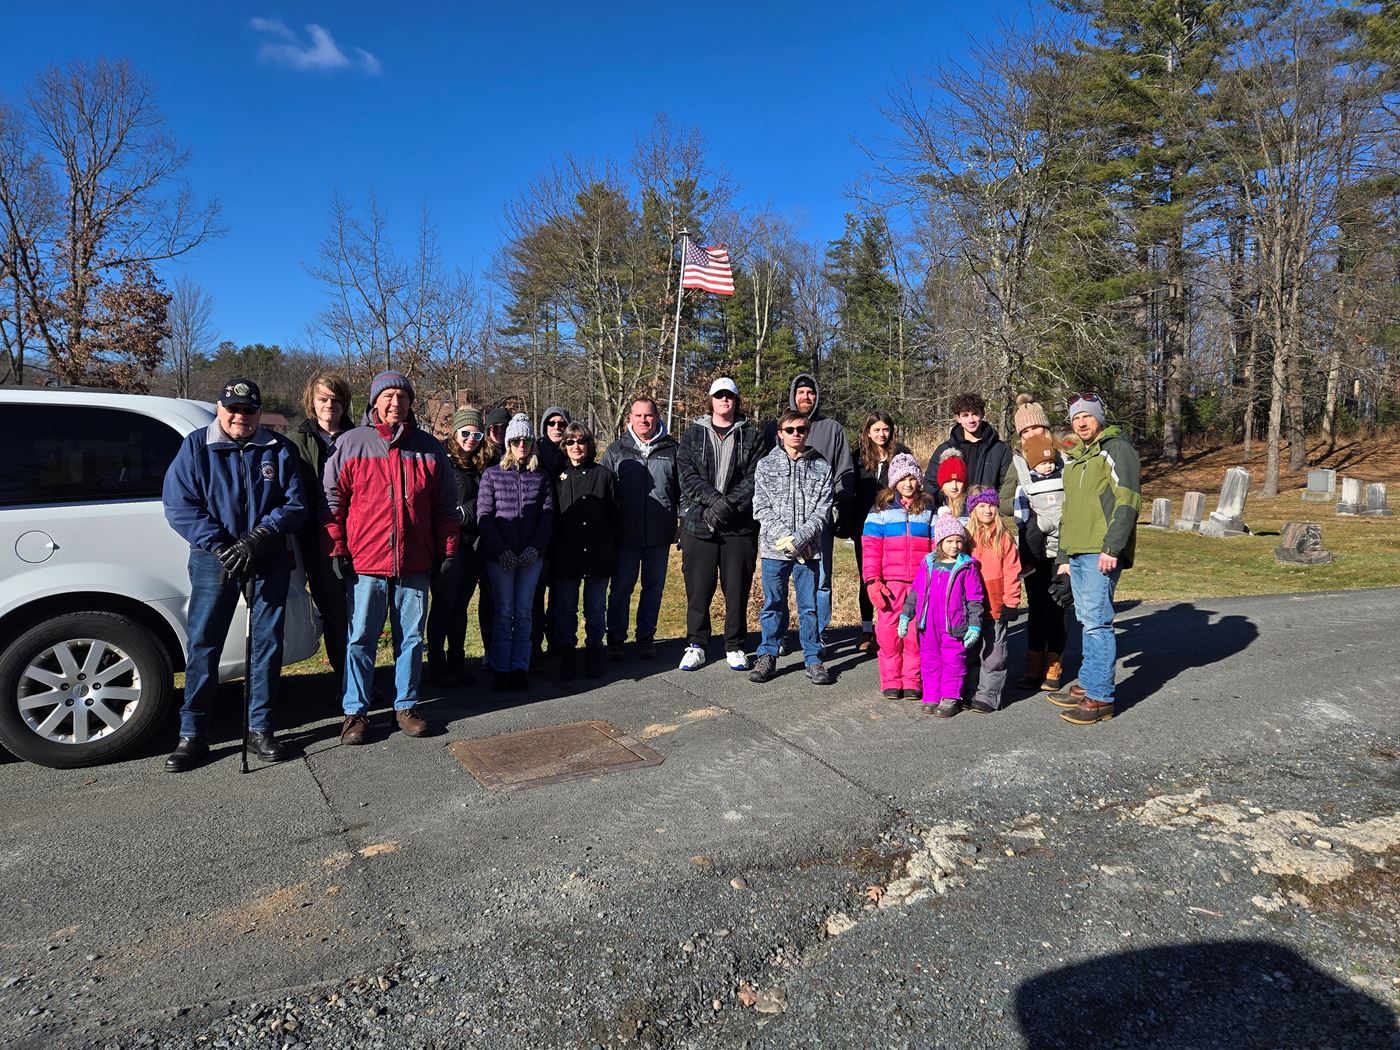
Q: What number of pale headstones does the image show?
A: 6